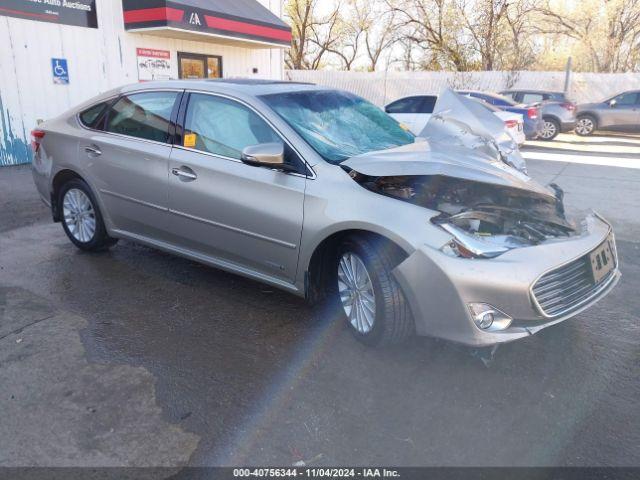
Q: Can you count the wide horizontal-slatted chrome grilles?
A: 1